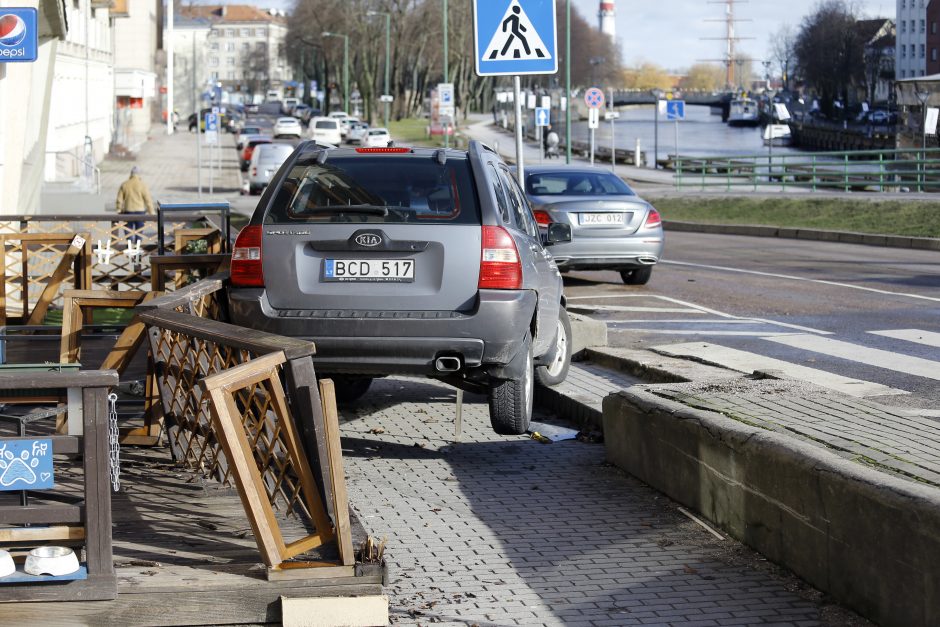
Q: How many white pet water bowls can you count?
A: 2